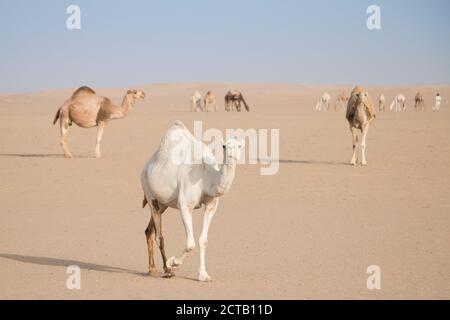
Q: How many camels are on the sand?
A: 11